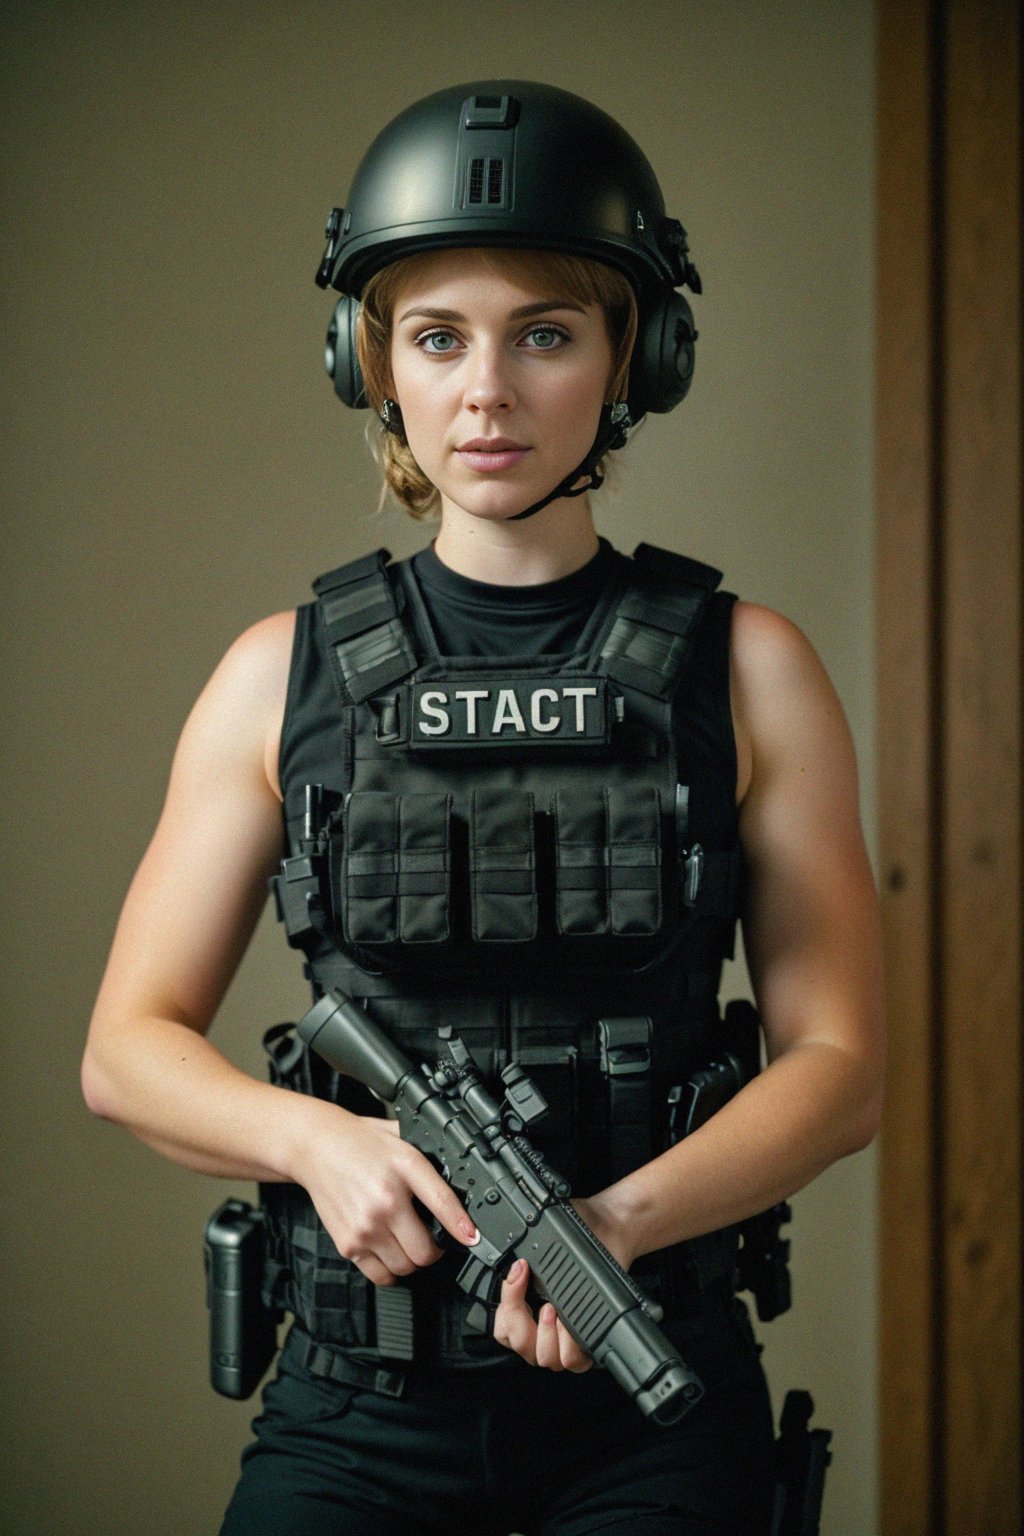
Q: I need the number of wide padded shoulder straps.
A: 2